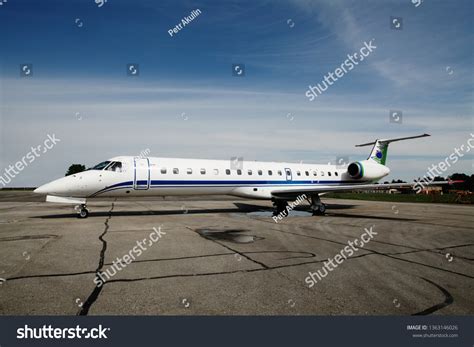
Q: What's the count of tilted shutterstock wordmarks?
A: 5